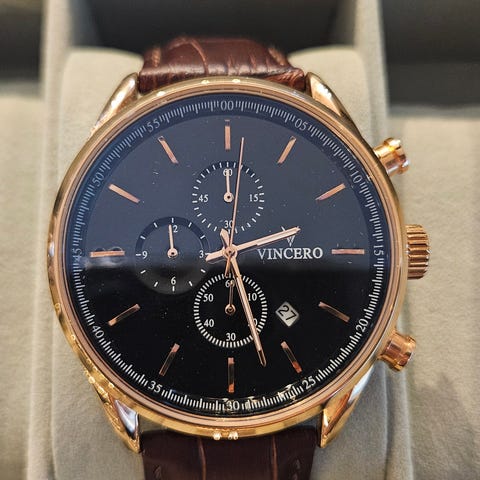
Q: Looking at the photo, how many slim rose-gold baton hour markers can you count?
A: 12